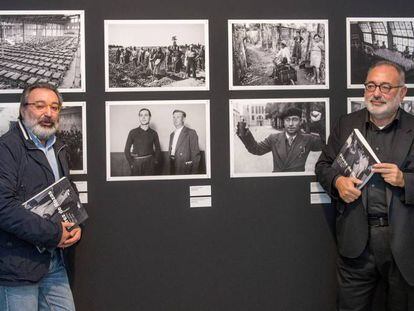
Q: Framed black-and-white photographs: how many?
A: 8